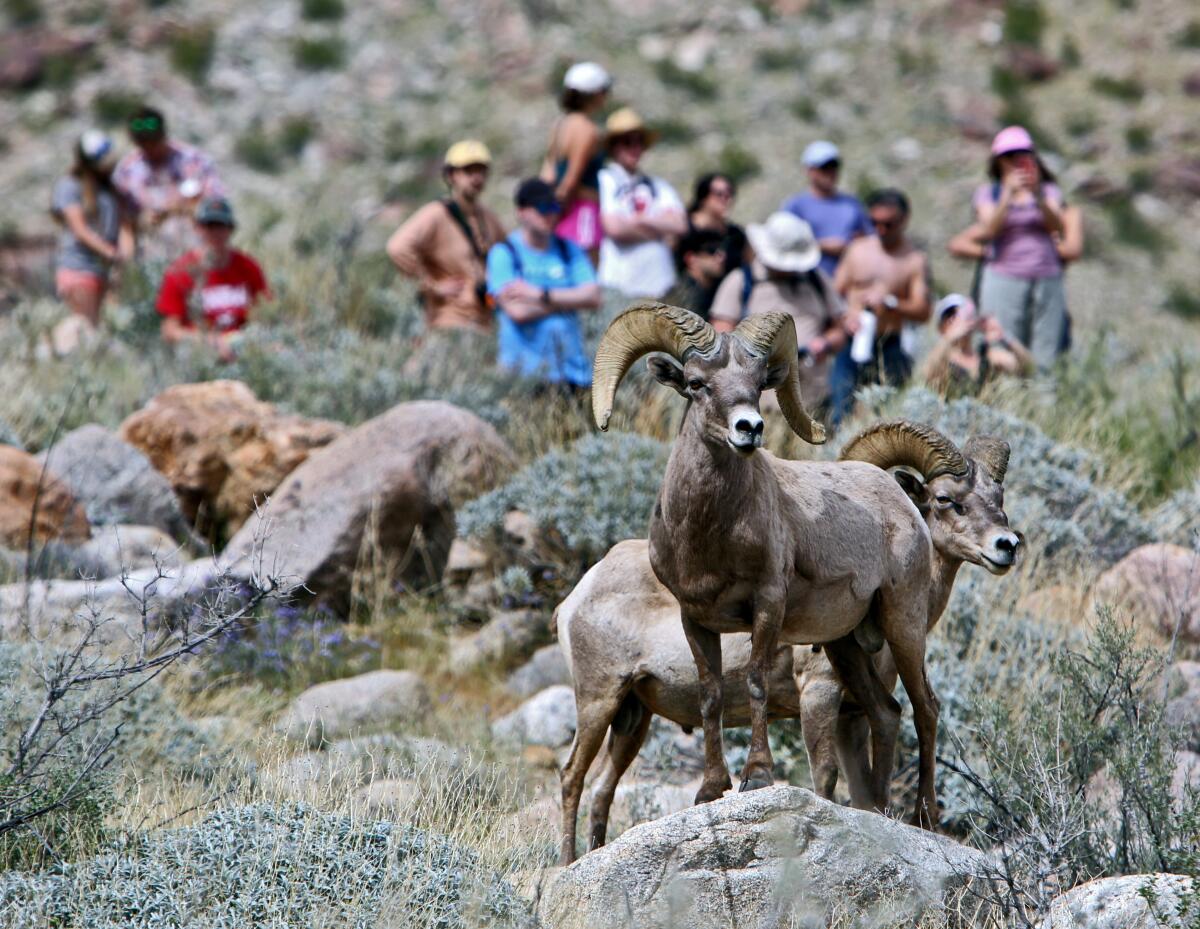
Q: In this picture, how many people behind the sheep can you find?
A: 15